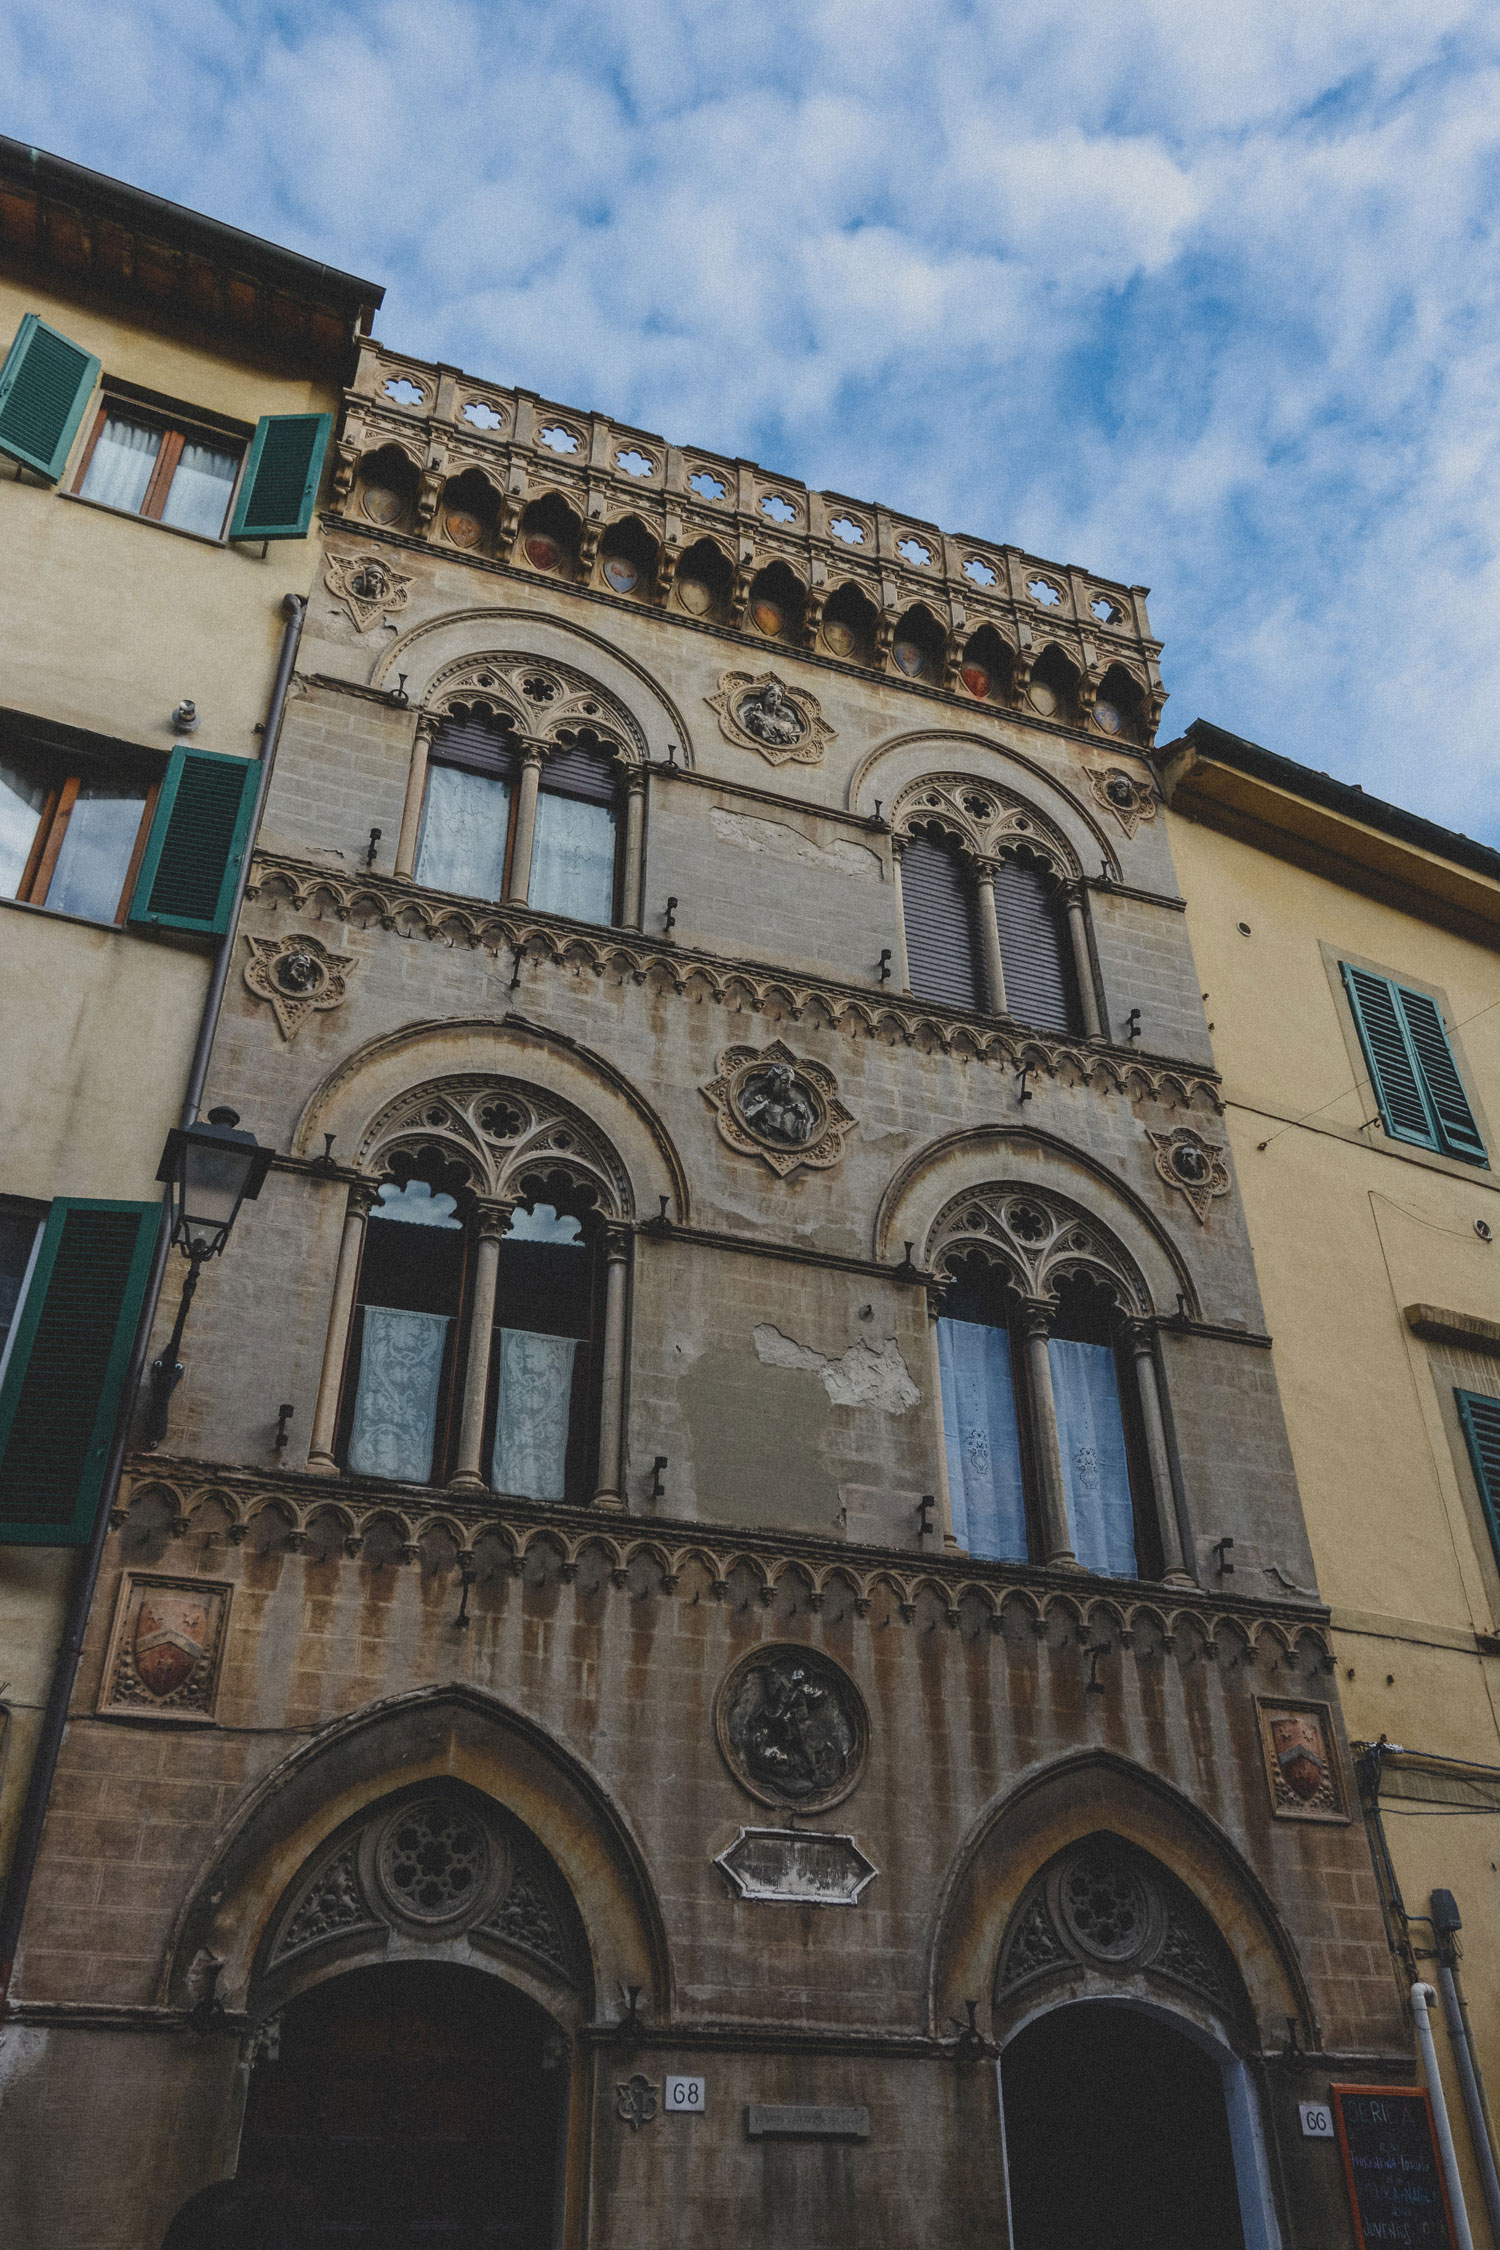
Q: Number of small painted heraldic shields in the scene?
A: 11